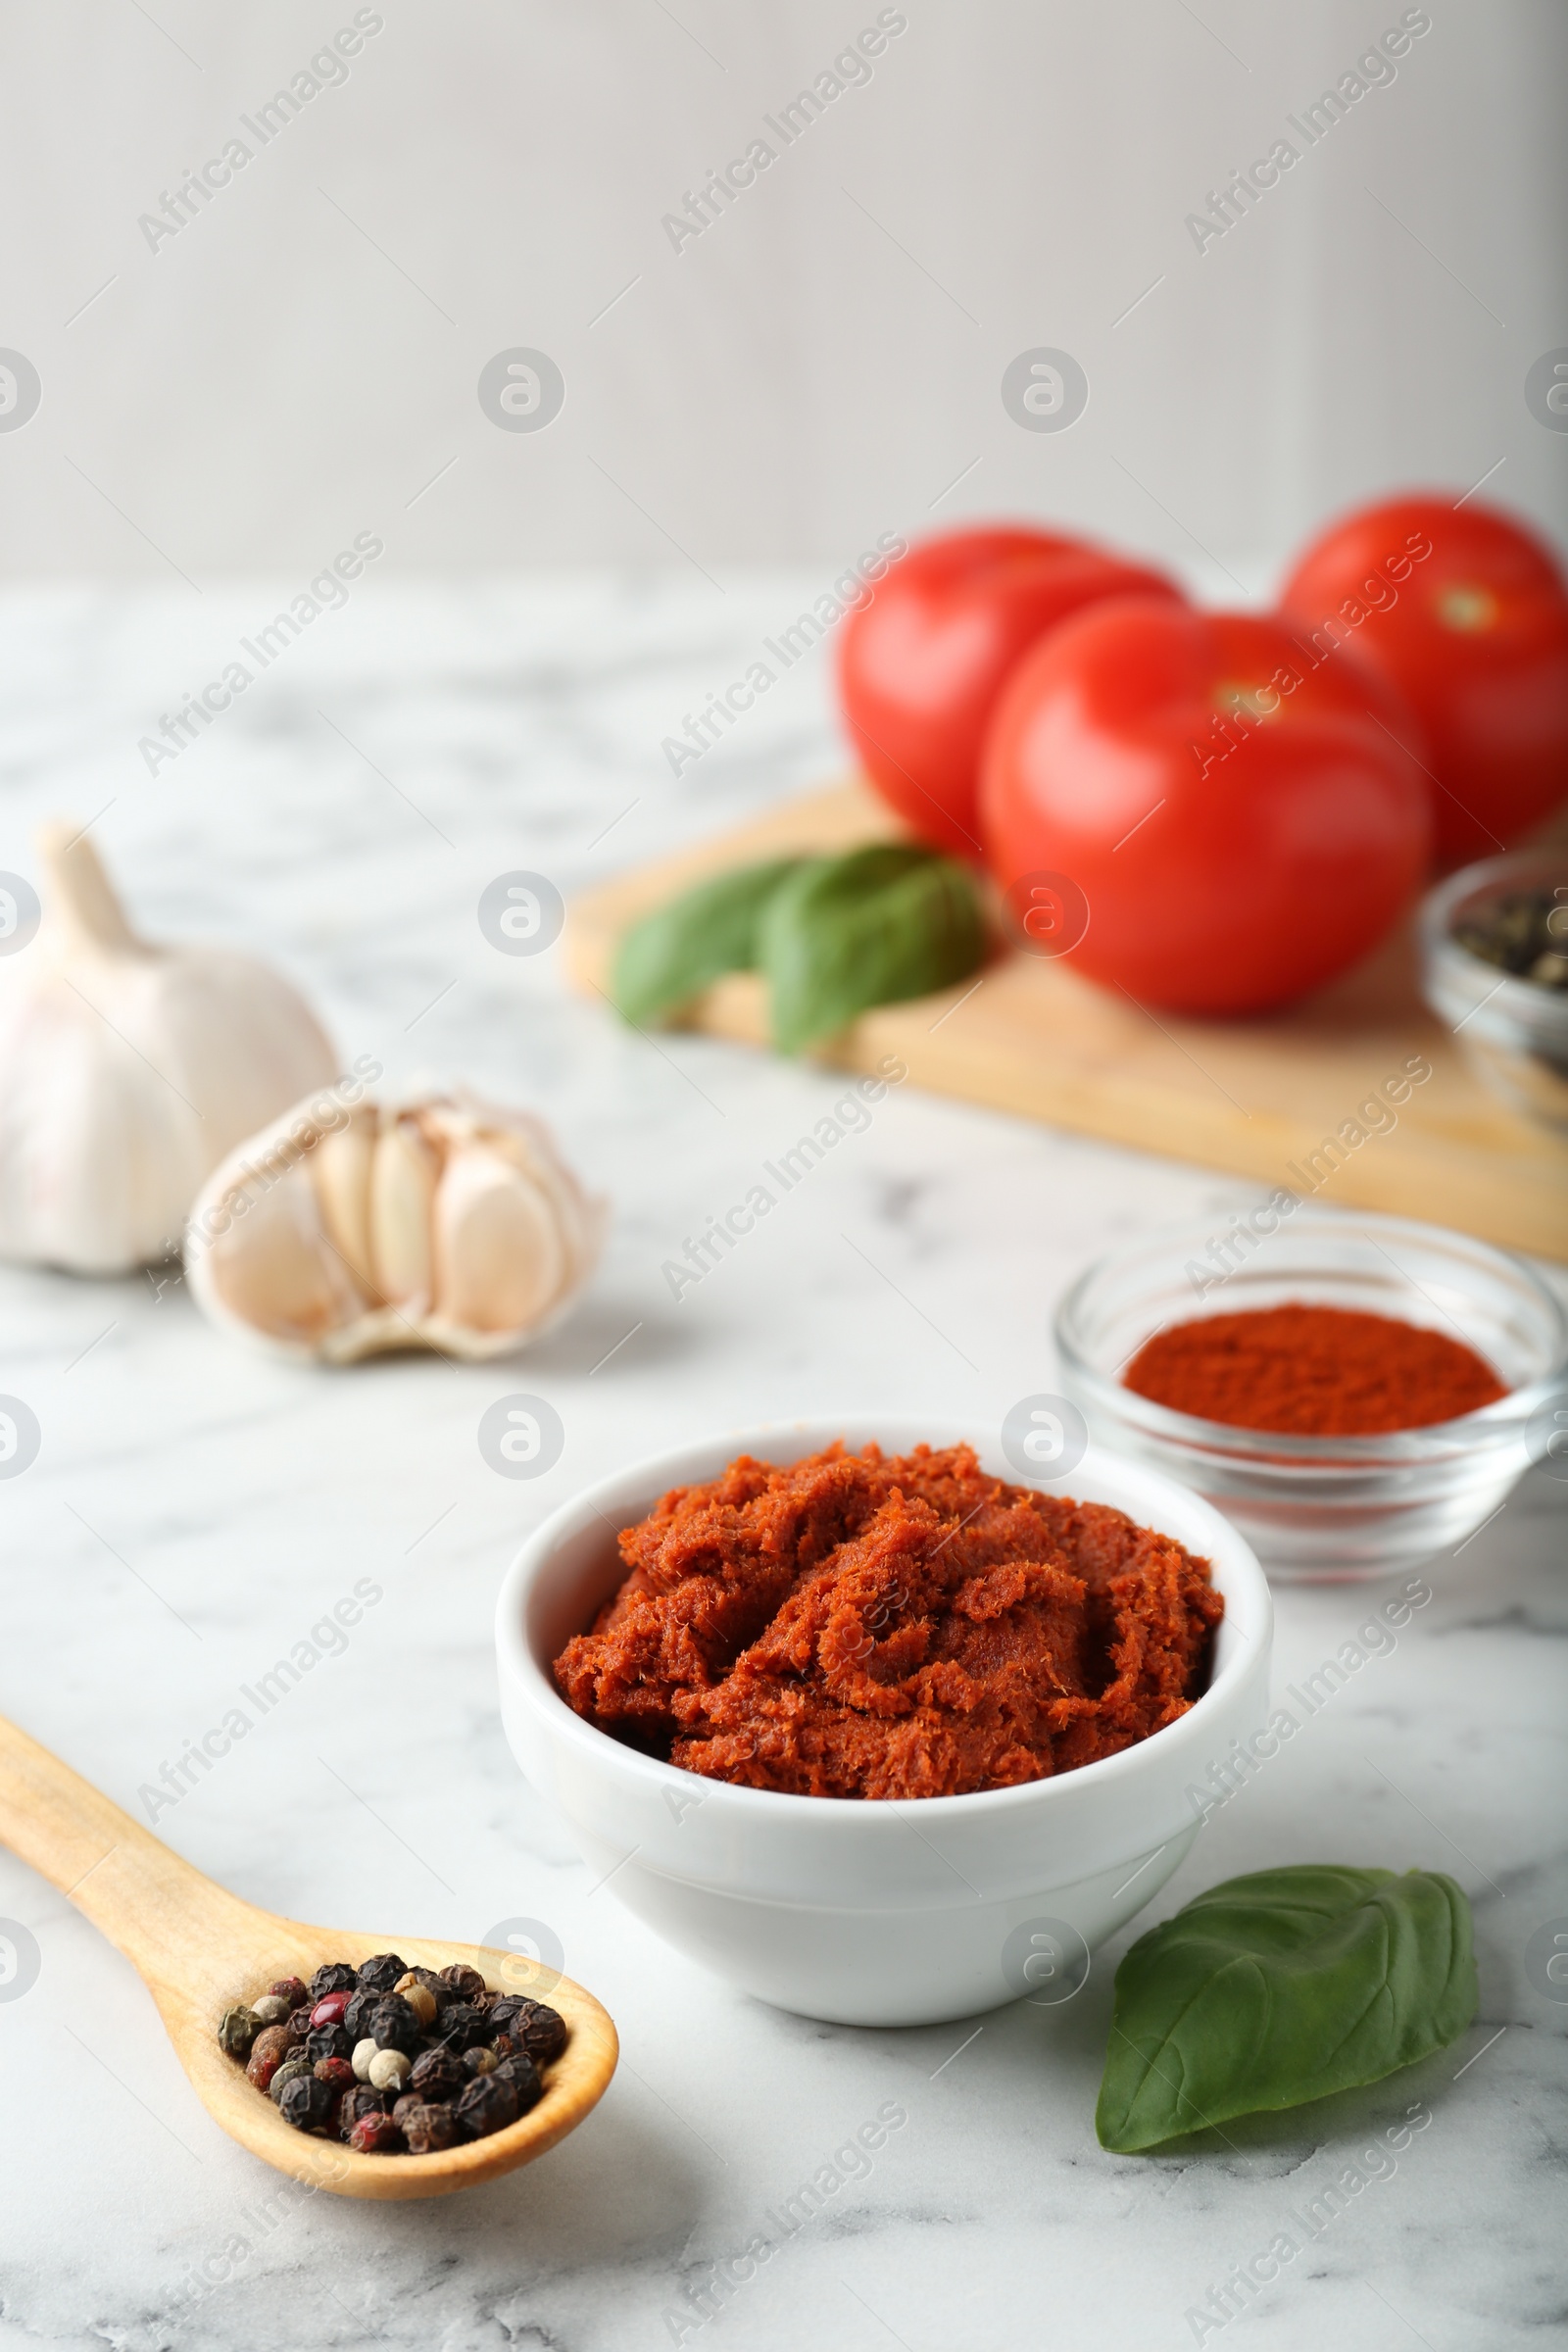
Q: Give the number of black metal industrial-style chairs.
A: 0